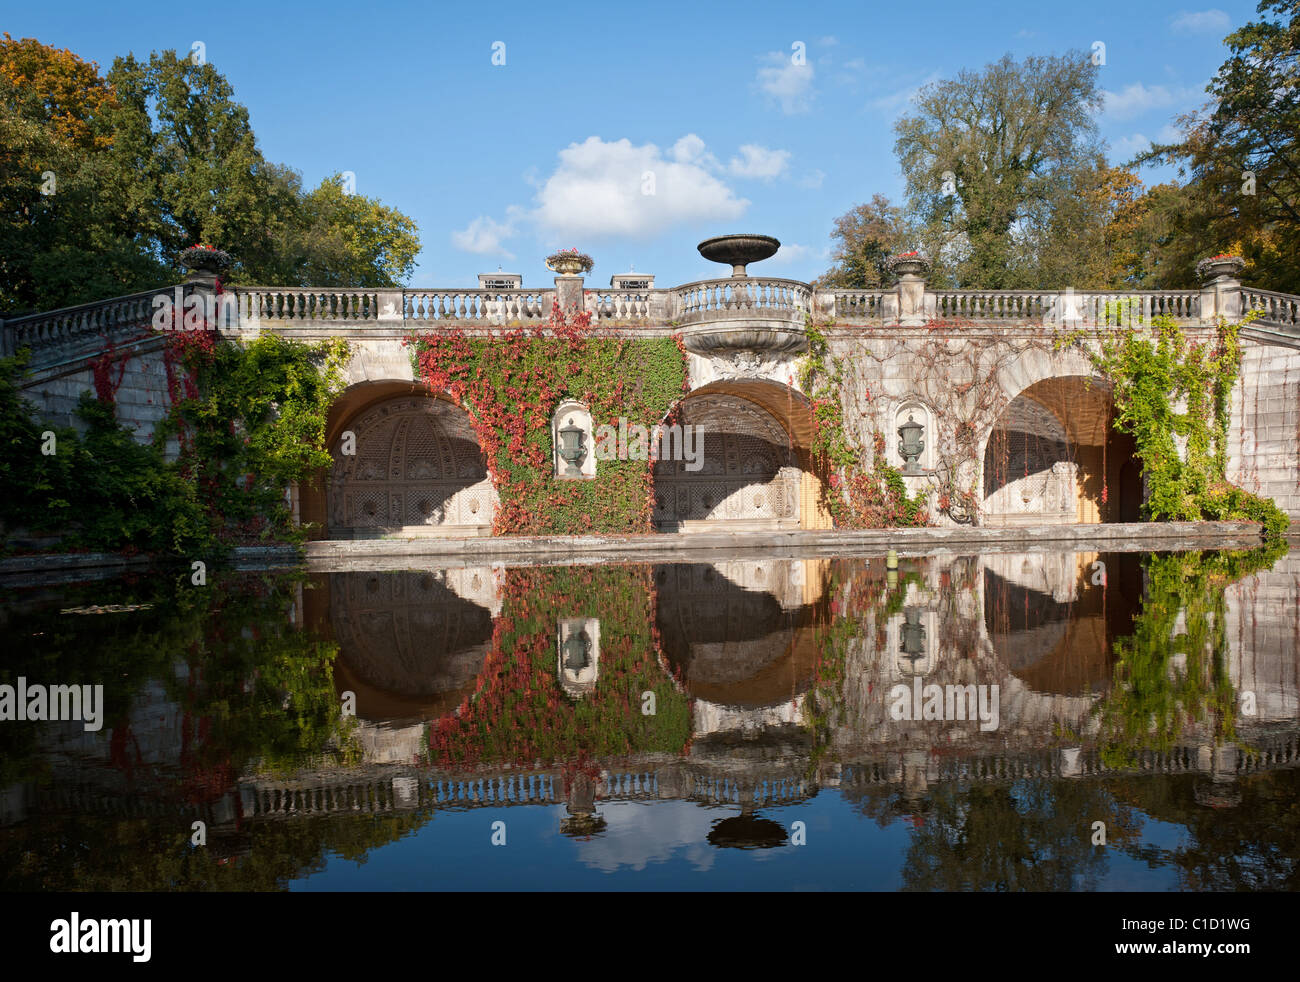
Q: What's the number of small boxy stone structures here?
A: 2